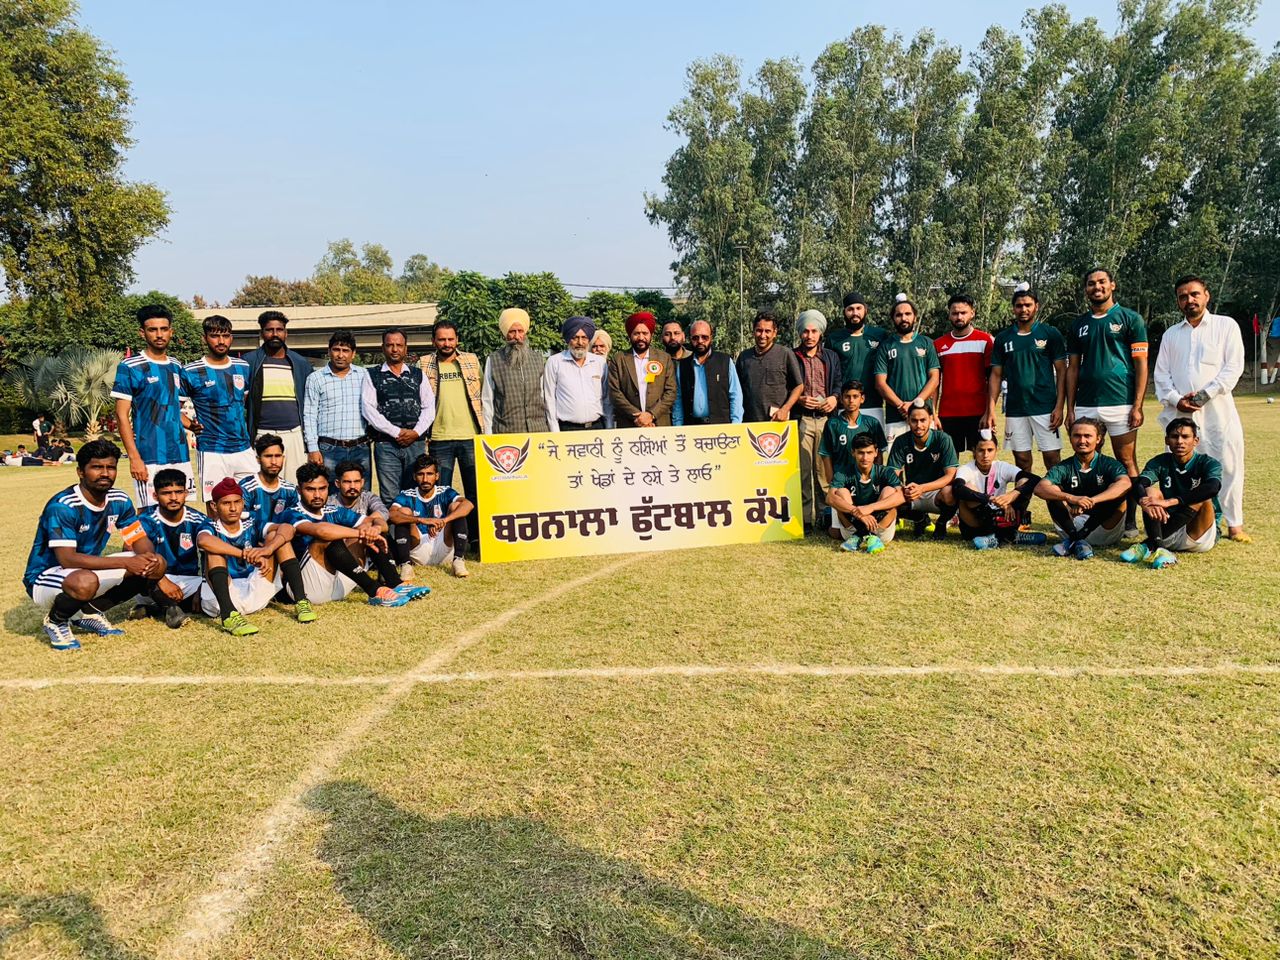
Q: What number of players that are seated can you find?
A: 13